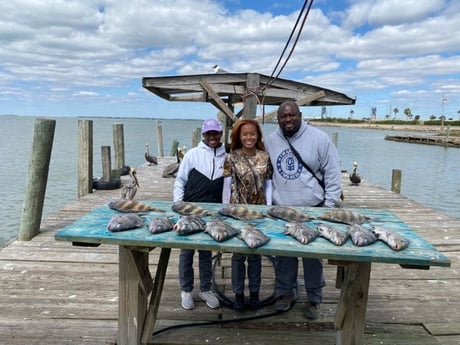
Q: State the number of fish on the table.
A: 14